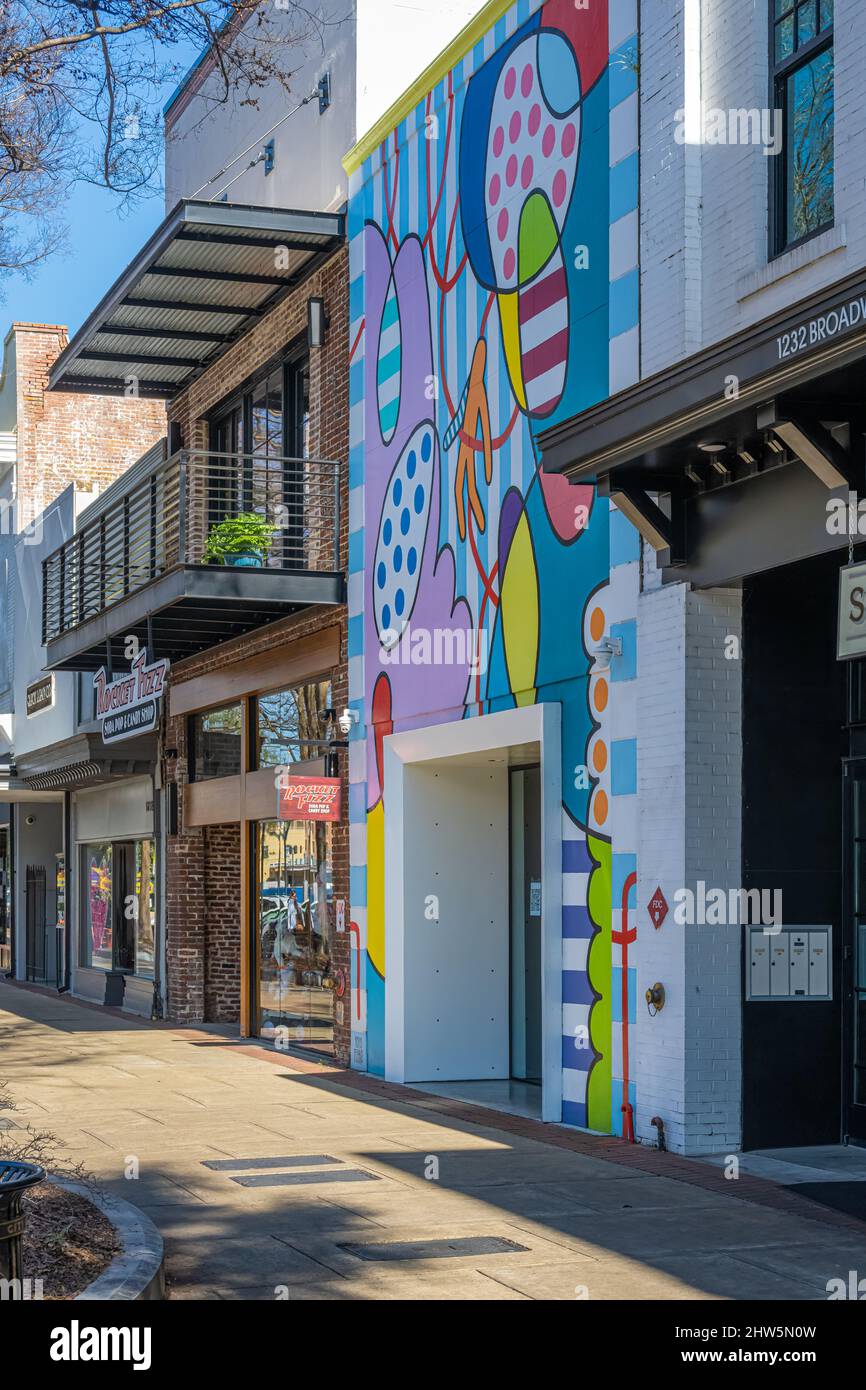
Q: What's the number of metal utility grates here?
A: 3